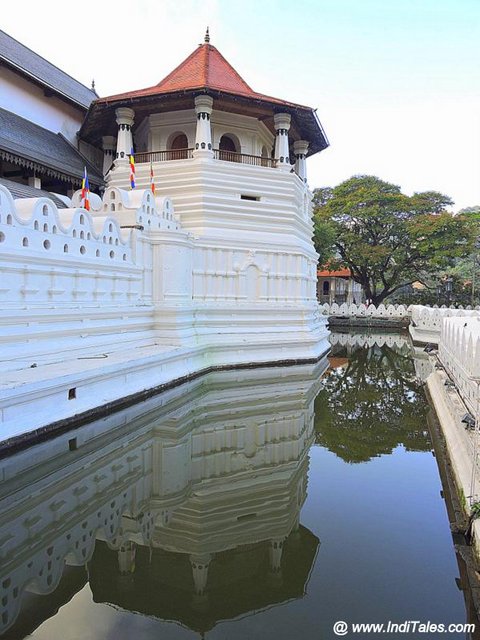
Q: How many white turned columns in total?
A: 5